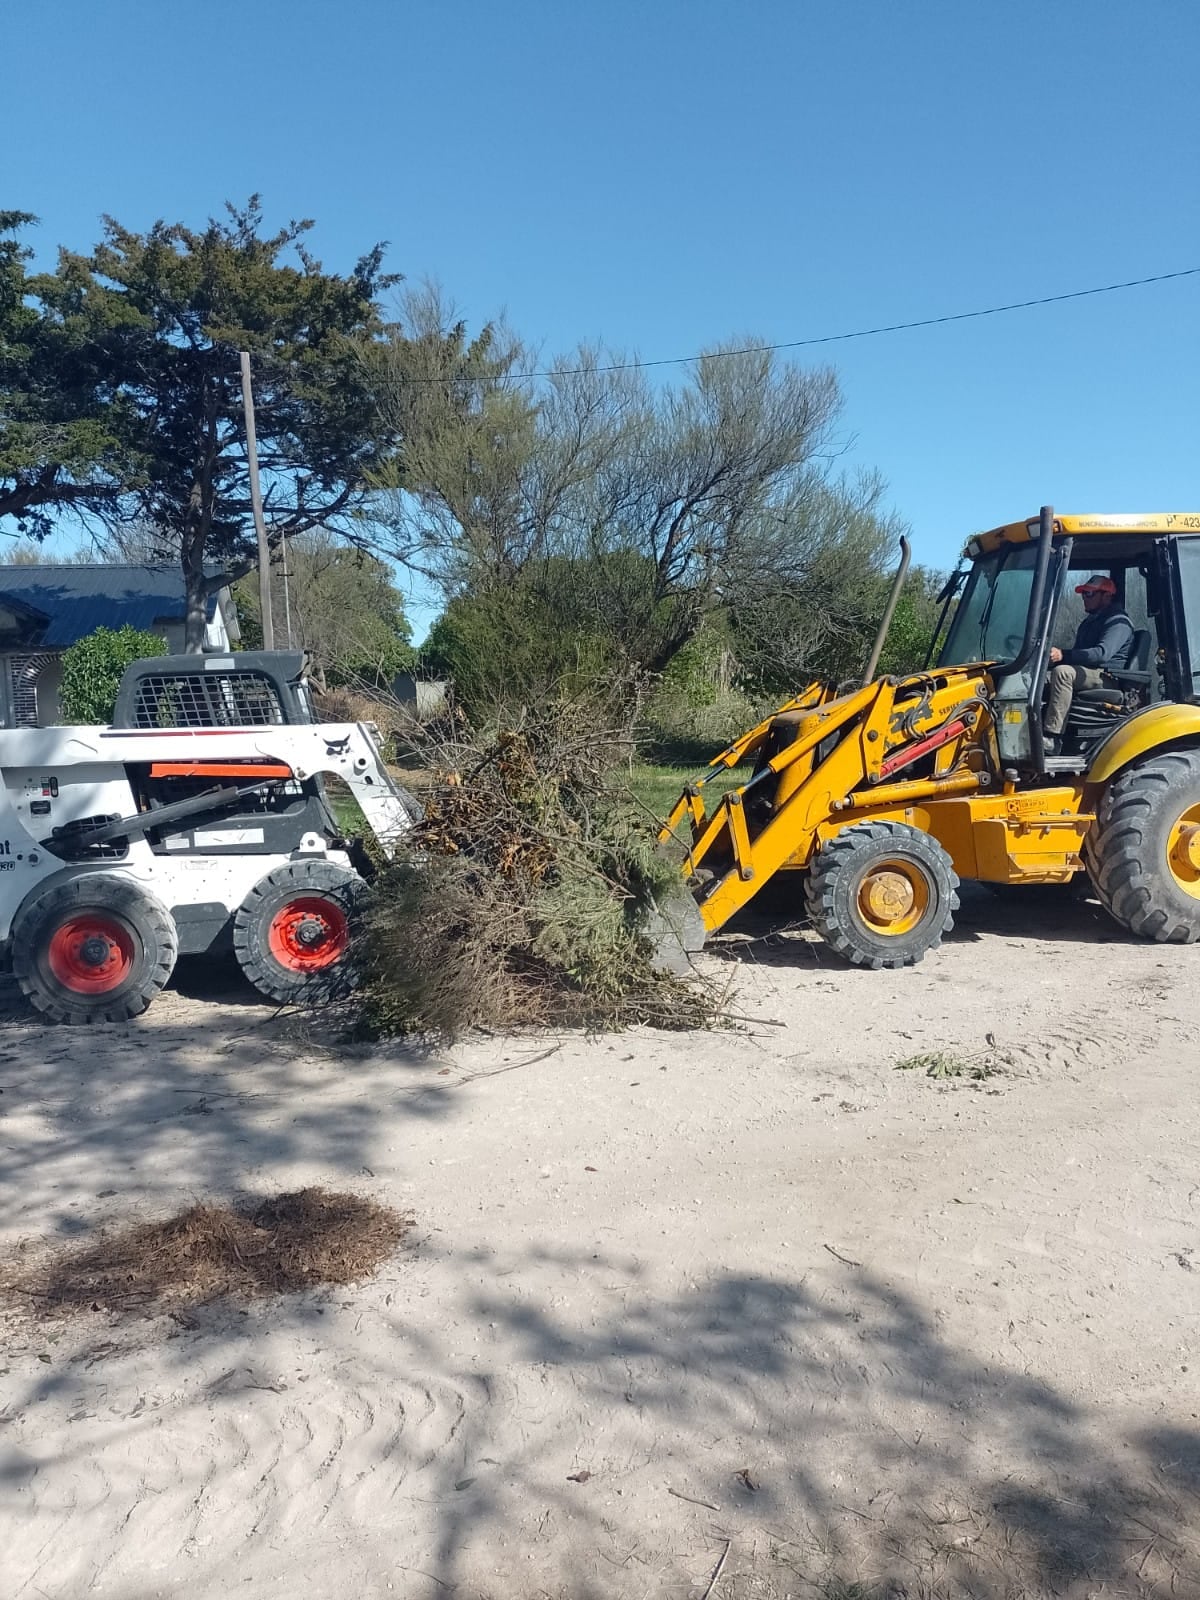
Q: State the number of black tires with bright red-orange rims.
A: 2